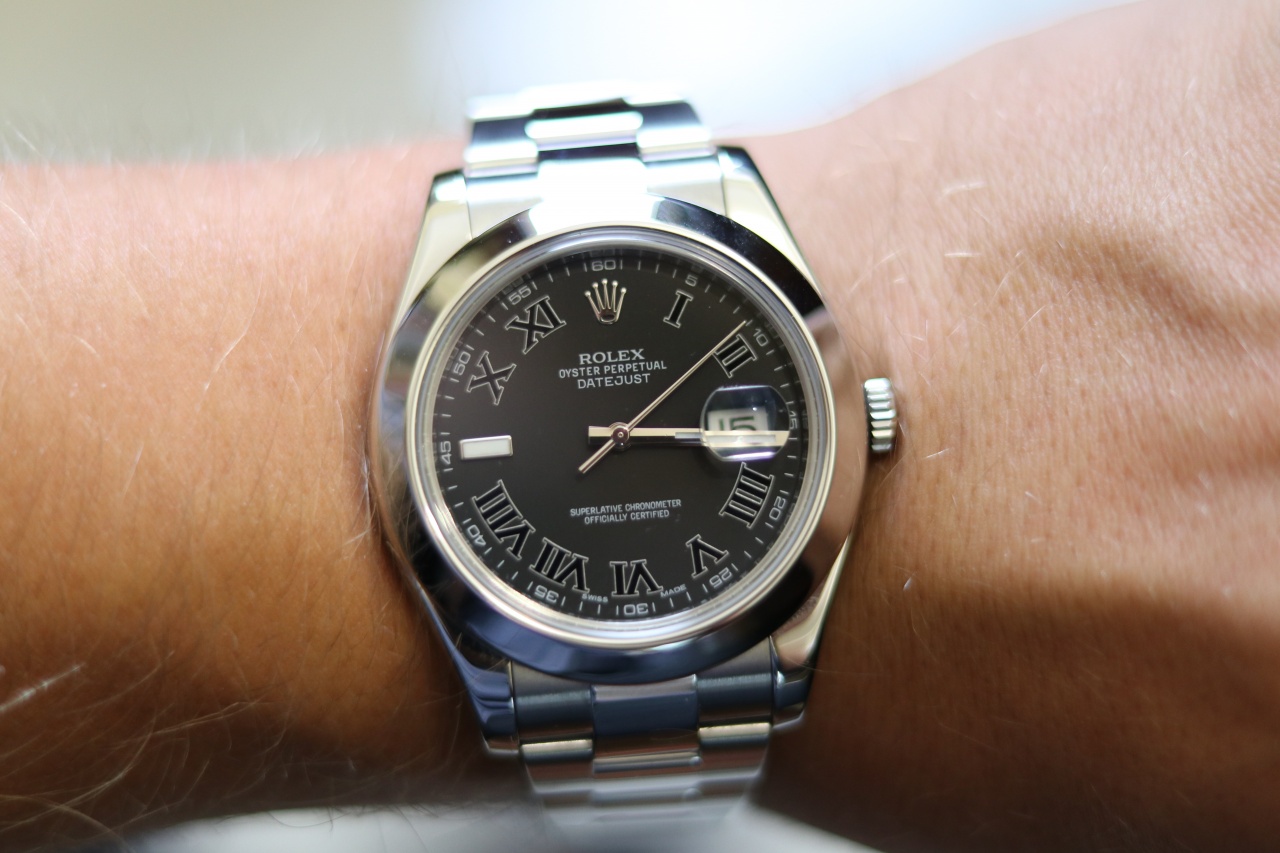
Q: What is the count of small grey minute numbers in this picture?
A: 12